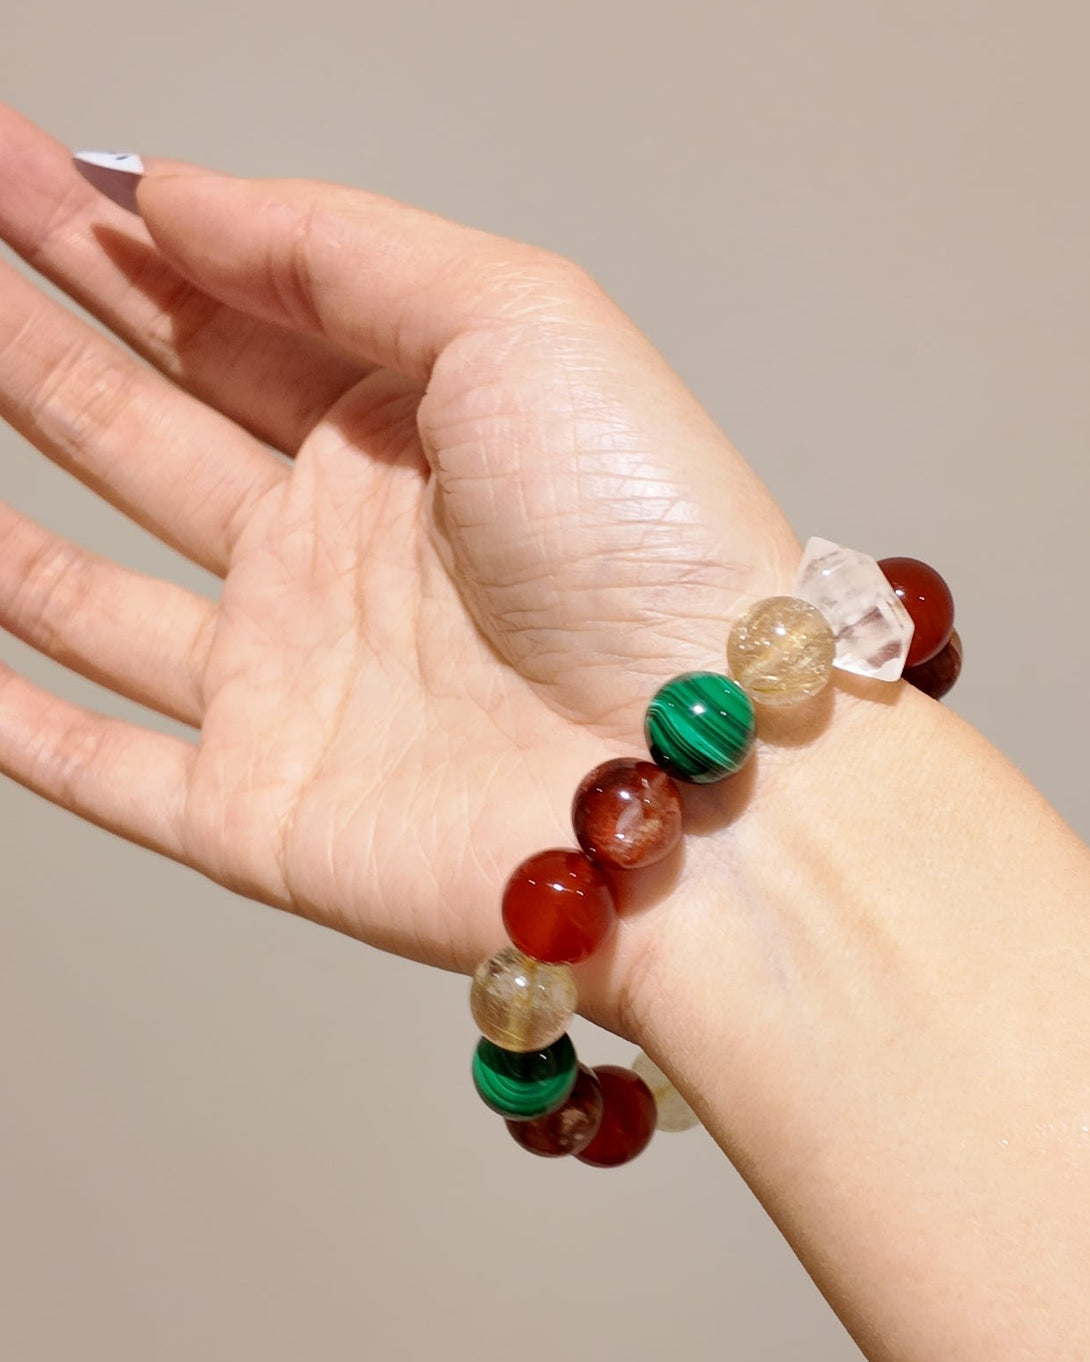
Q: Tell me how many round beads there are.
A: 11